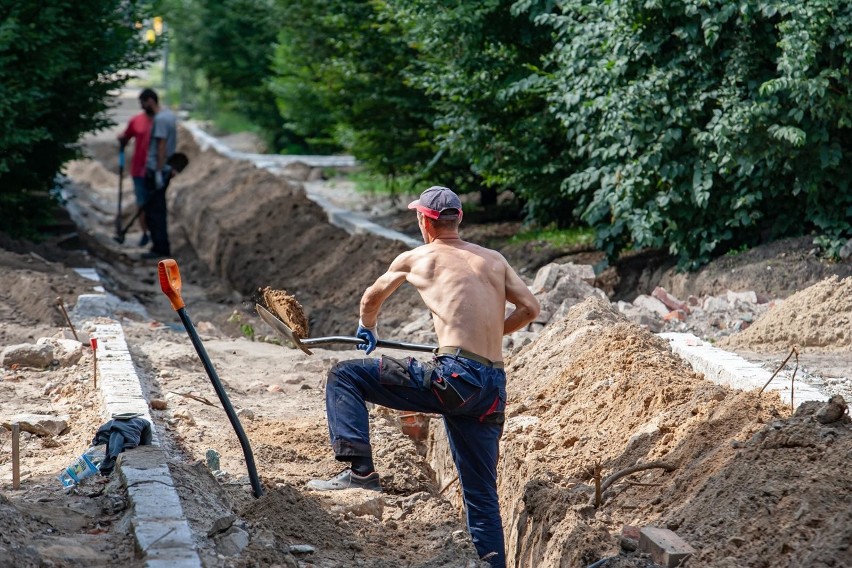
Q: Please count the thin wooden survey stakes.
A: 3